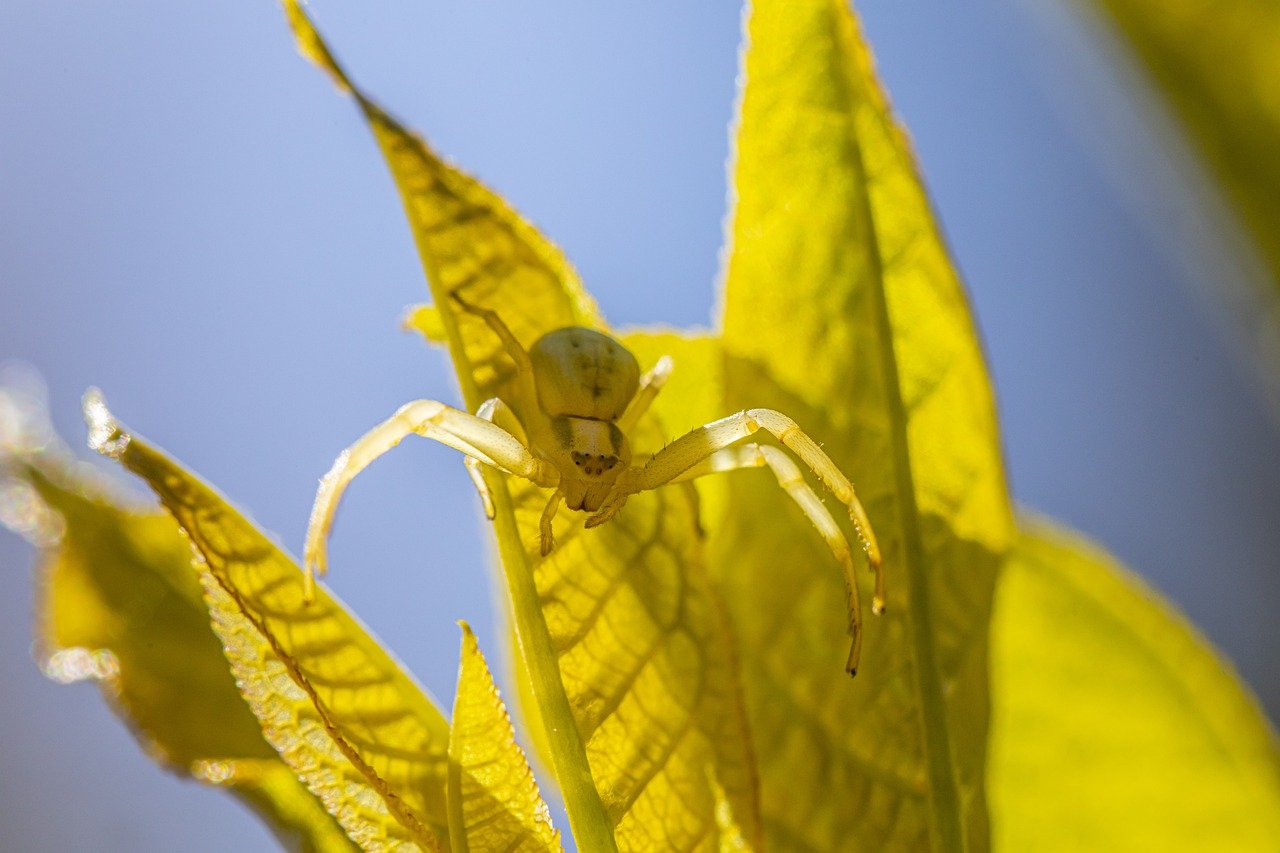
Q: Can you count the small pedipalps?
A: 2